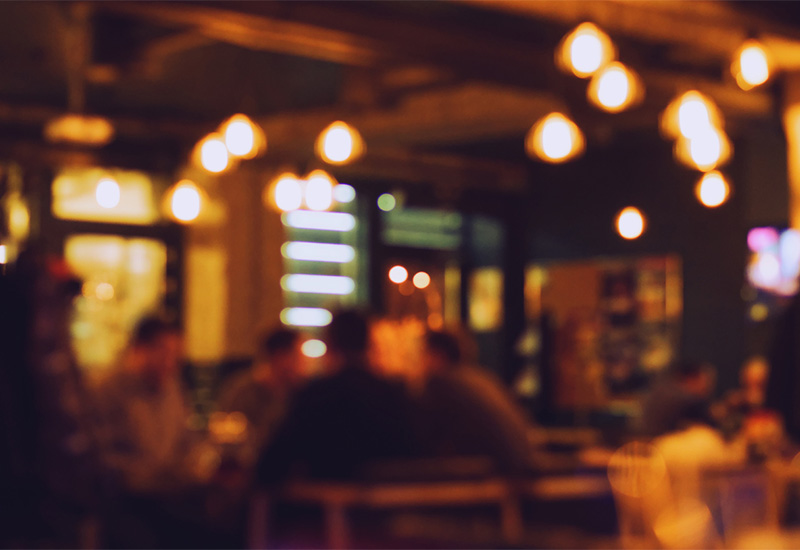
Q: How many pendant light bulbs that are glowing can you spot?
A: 15